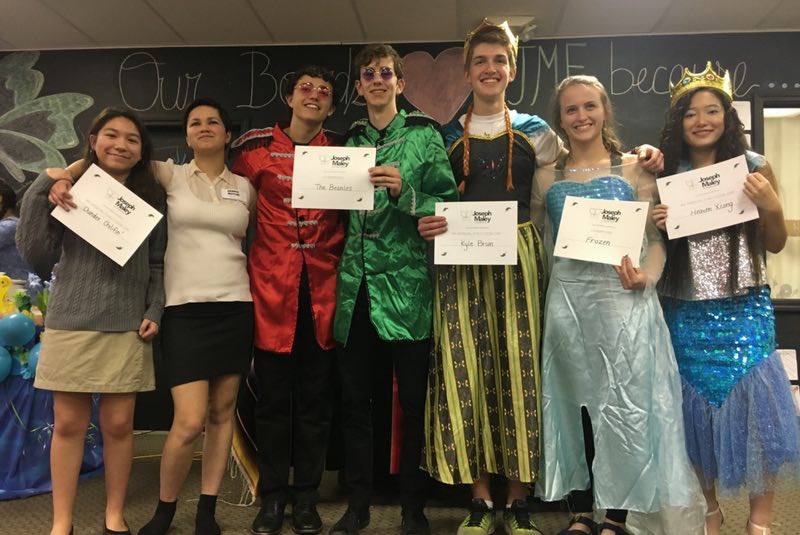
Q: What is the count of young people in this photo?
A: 7